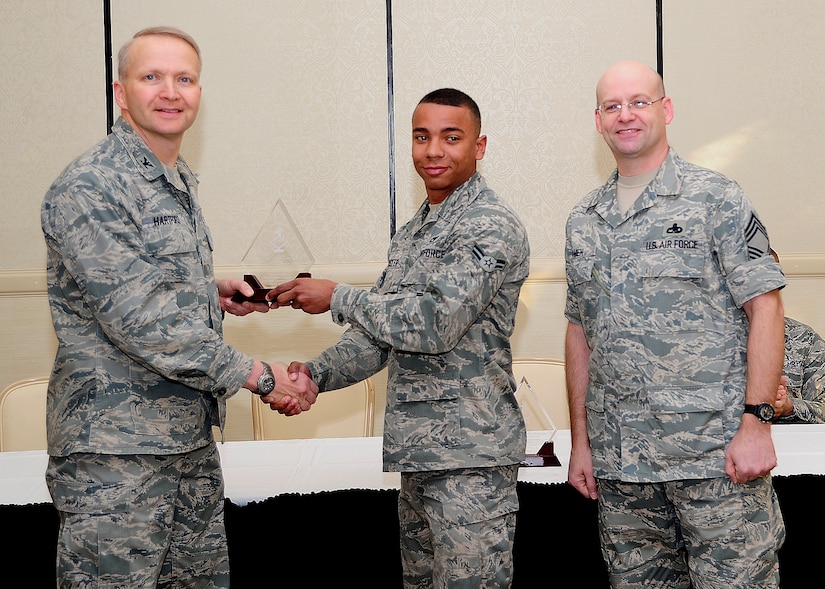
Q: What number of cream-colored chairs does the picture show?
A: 3